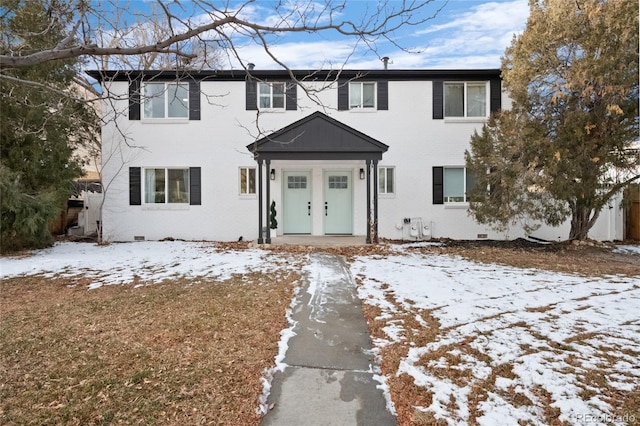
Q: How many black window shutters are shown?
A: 11